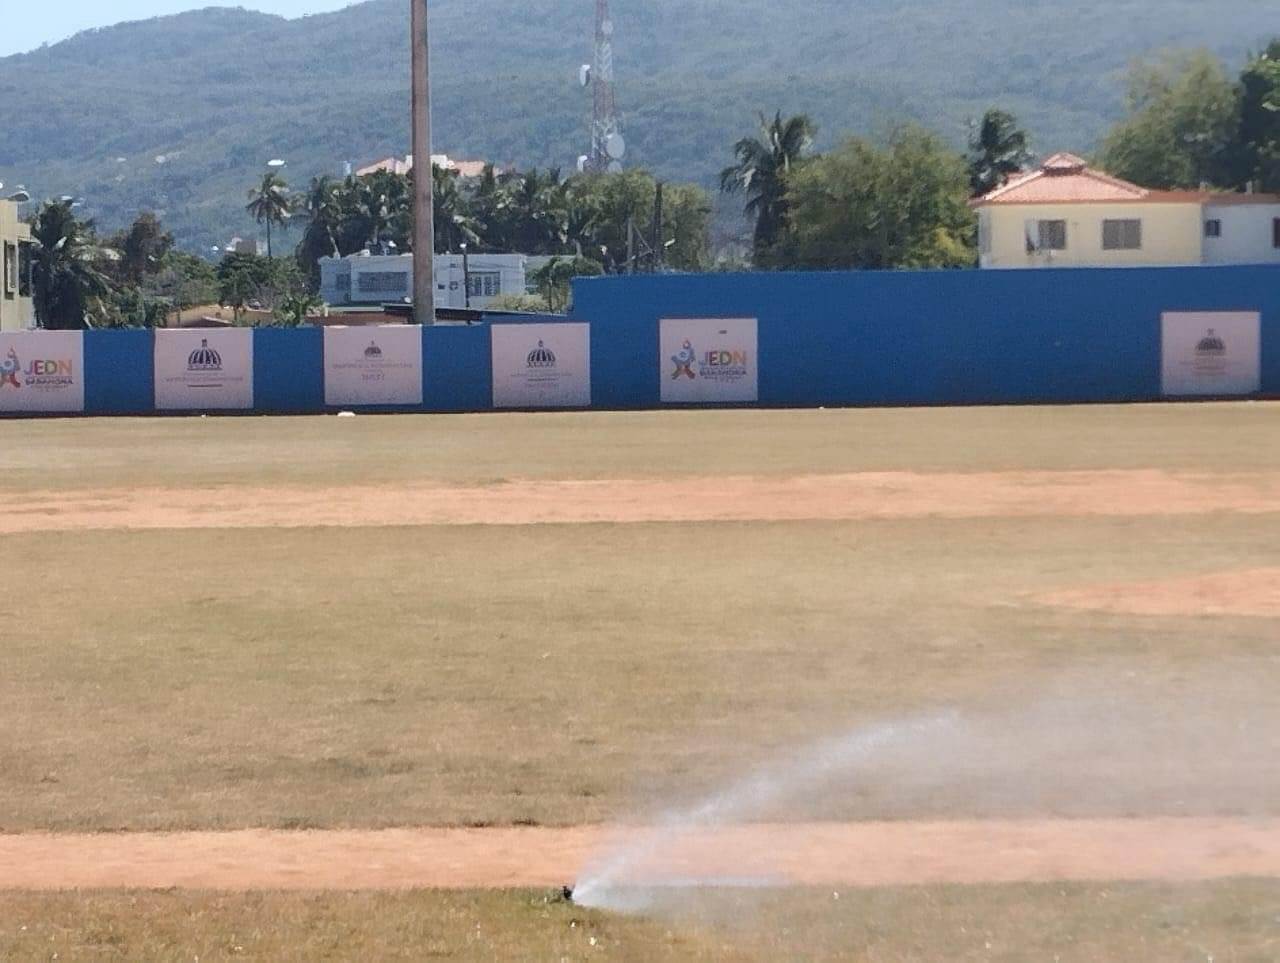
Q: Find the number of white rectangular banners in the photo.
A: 6